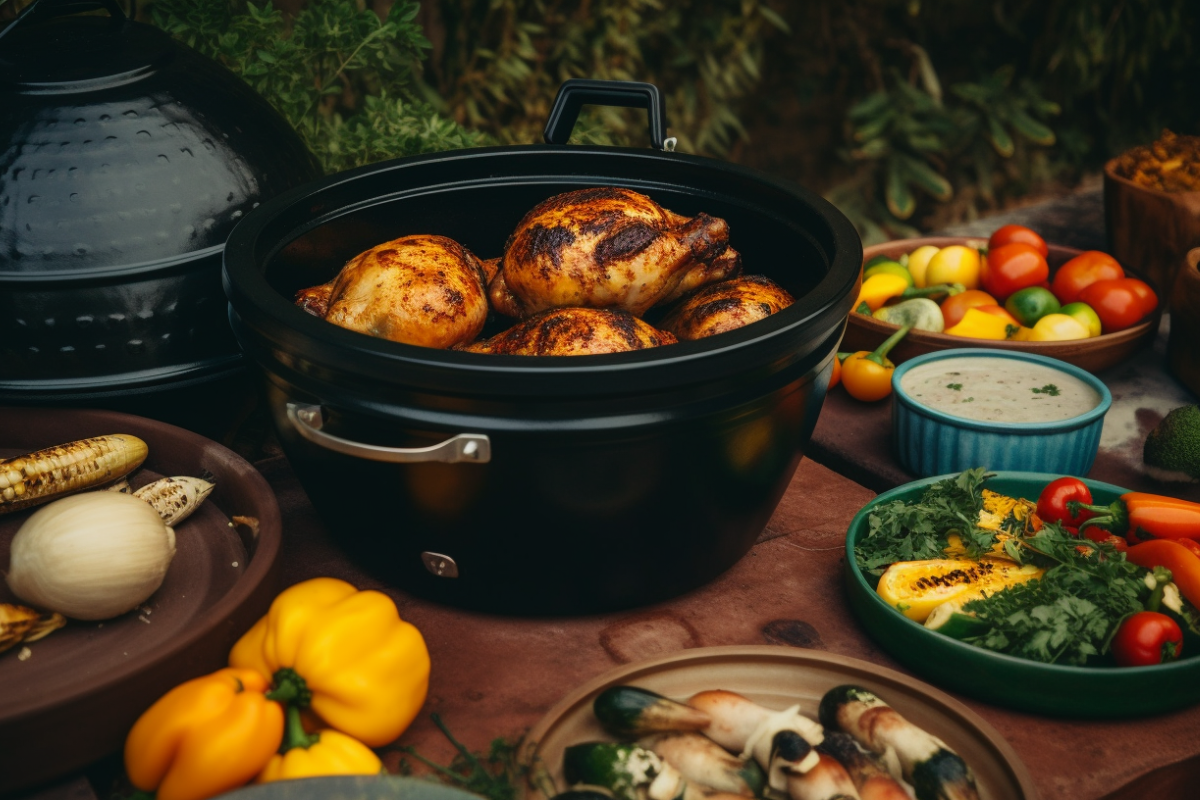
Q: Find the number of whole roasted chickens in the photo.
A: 4